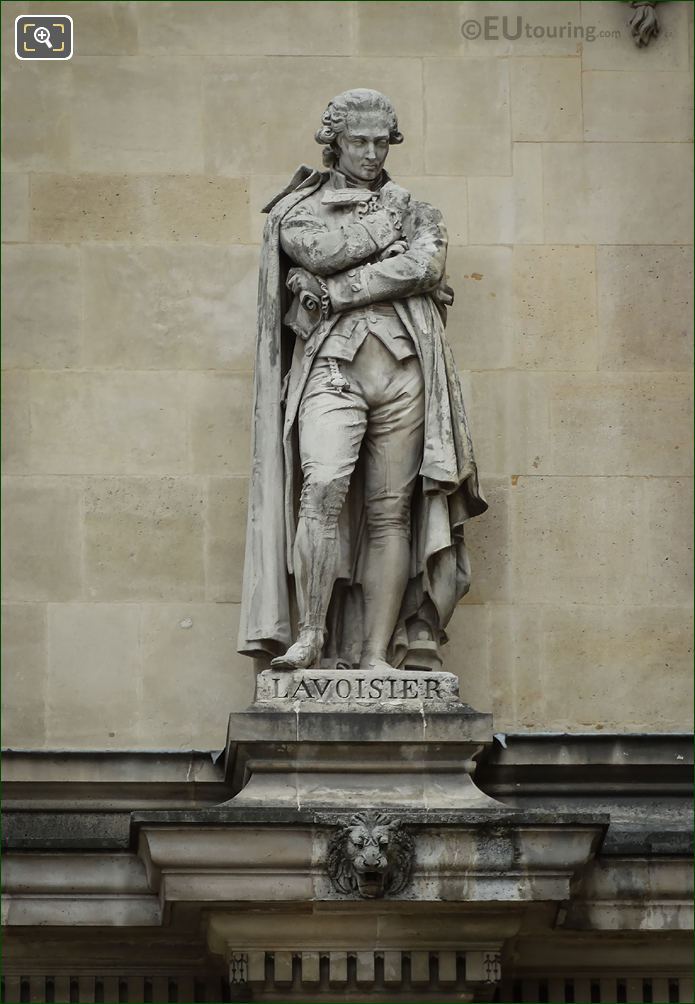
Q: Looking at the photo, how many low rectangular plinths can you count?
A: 1